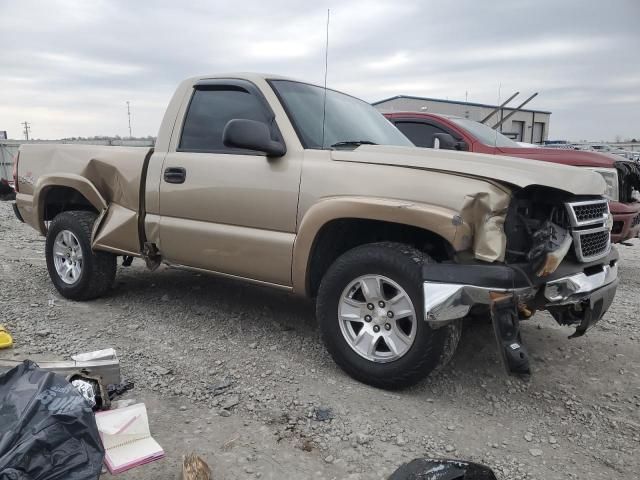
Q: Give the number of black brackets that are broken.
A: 1